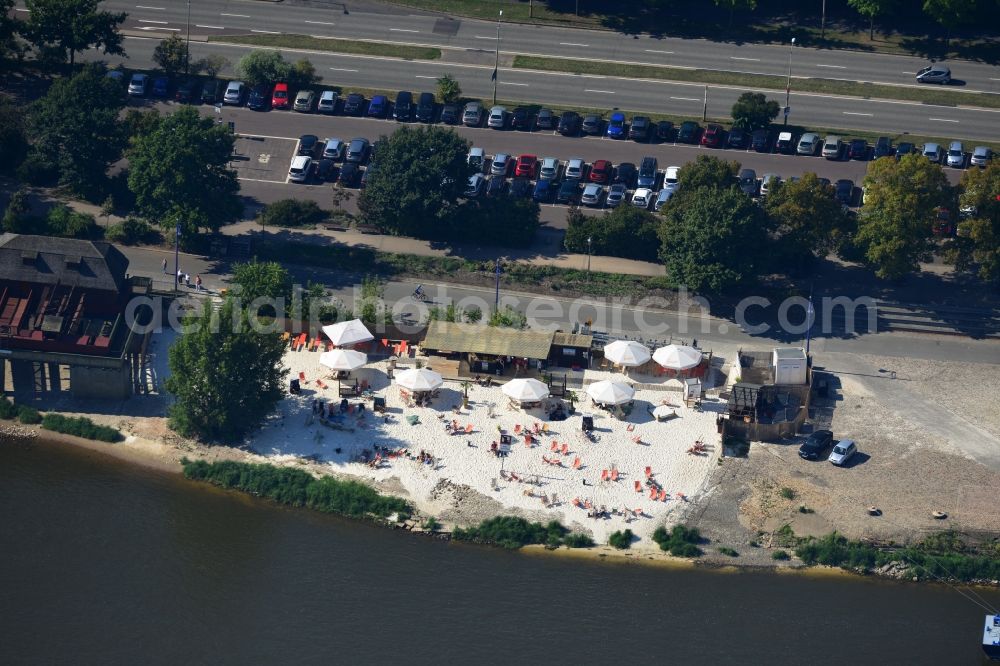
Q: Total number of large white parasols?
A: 7